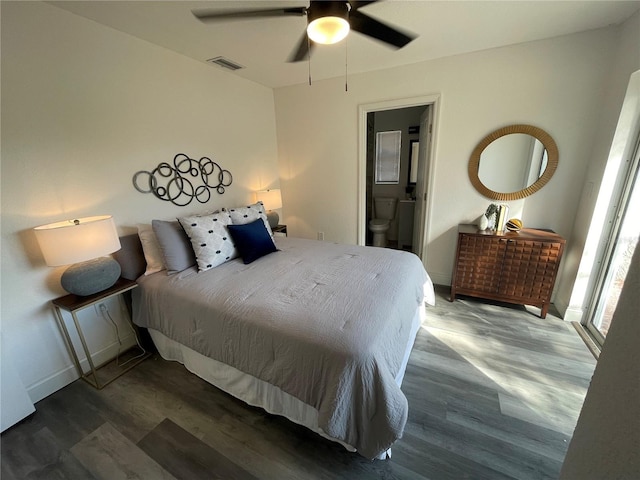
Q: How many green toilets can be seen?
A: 0